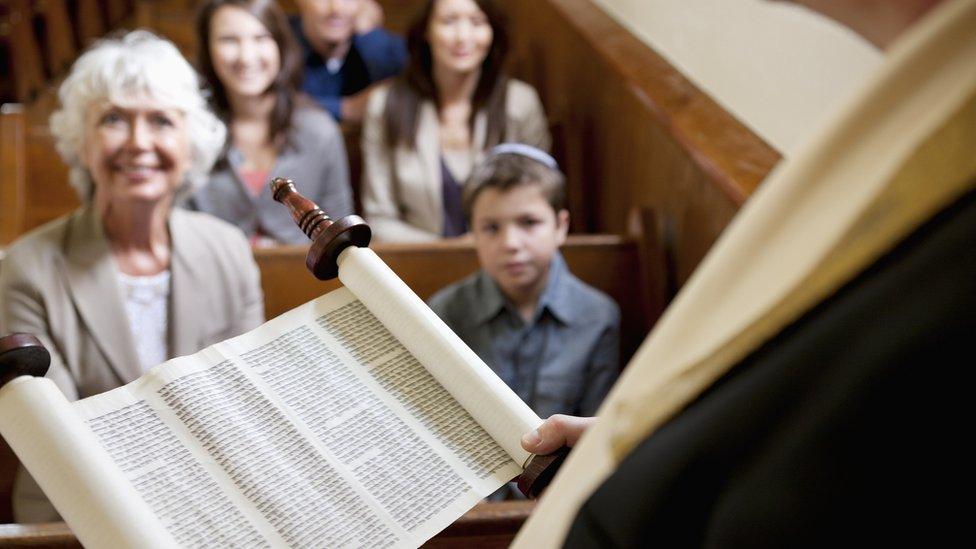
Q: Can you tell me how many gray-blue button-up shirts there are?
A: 1